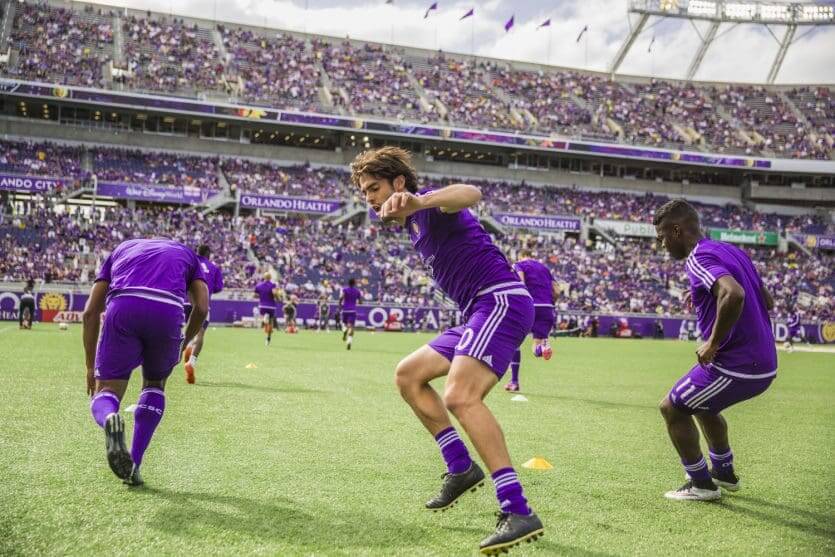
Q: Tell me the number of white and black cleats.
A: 2